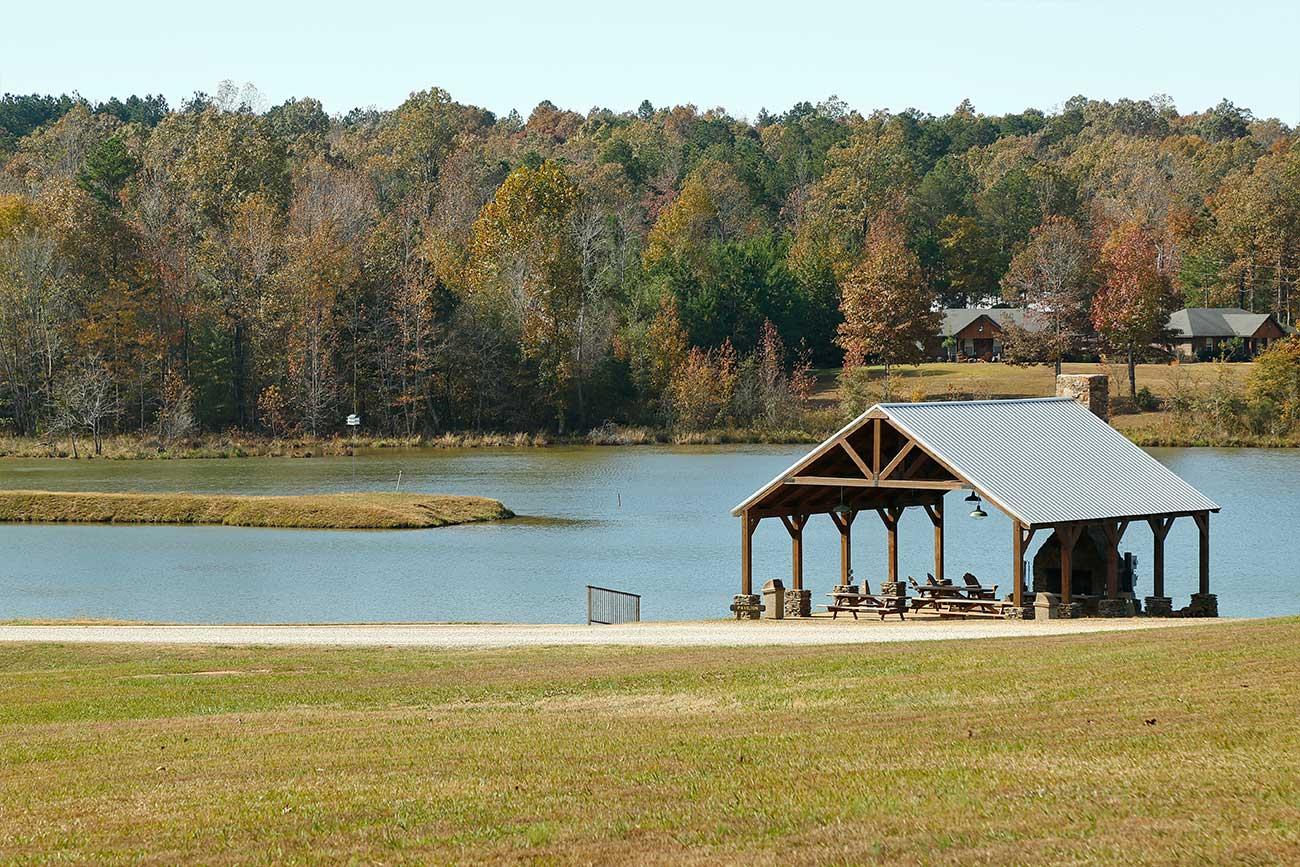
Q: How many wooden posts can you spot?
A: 10